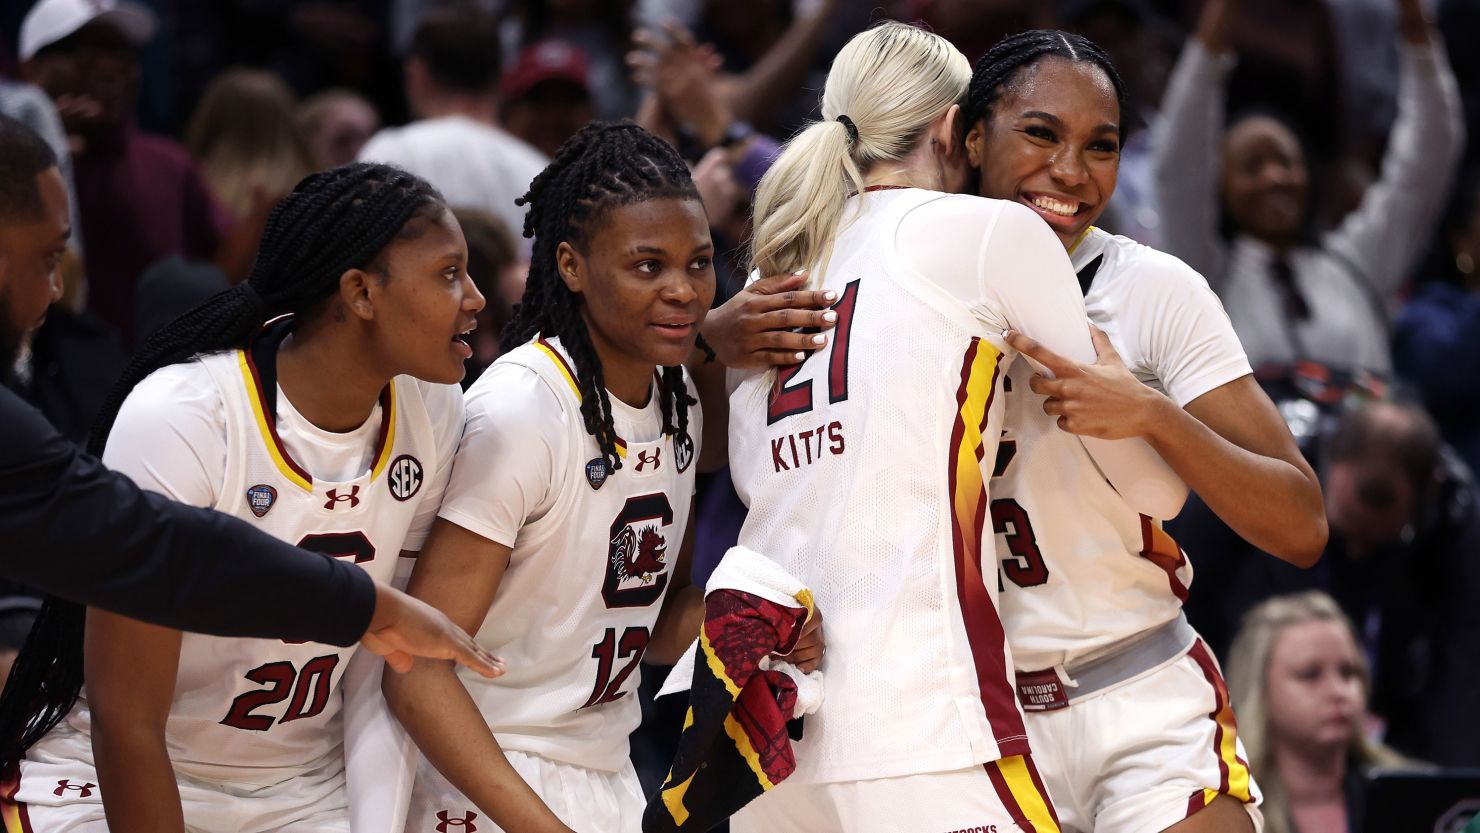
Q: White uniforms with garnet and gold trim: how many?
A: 4